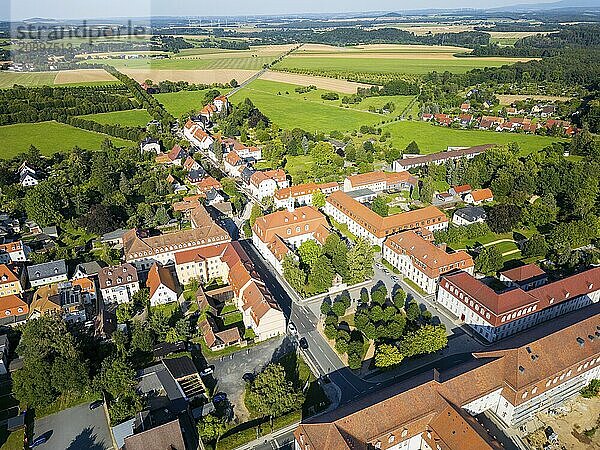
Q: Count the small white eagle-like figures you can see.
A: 0